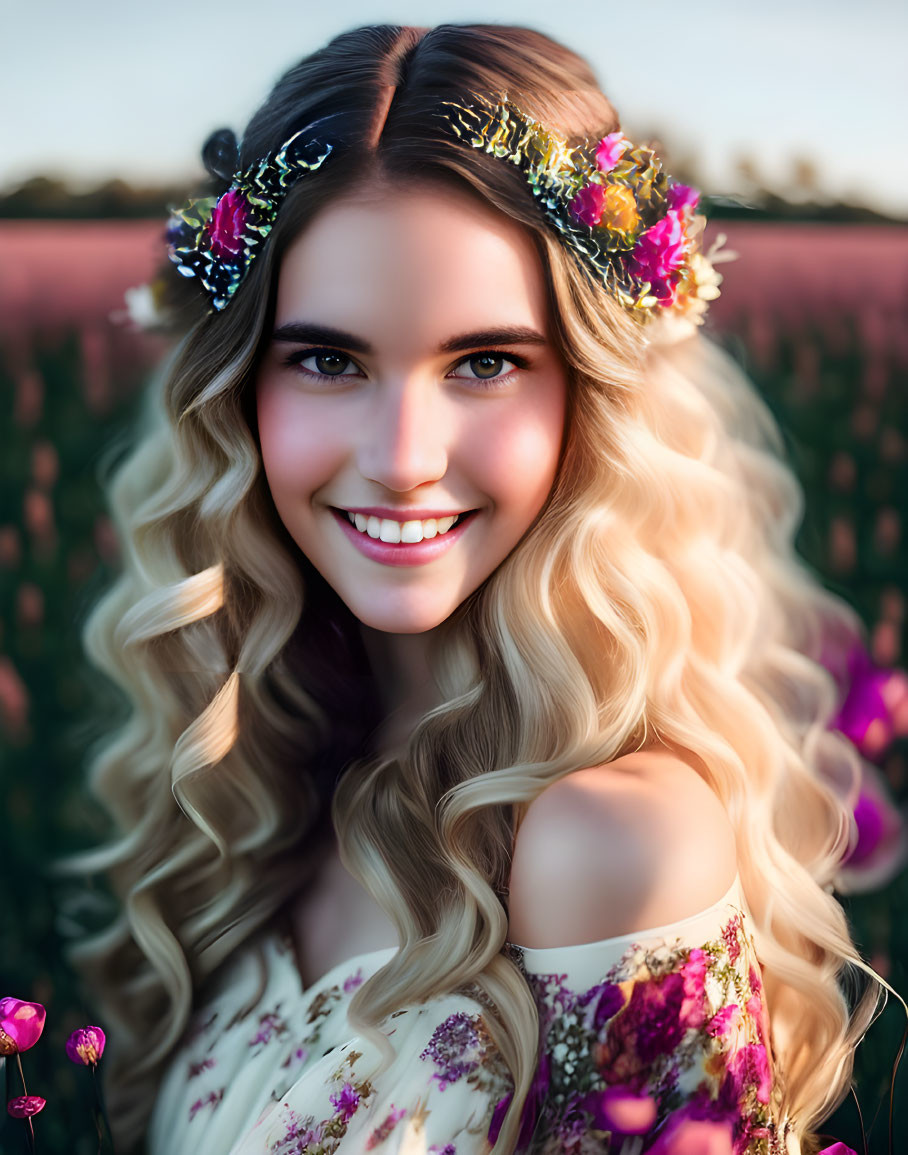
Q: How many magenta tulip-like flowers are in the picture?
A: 3